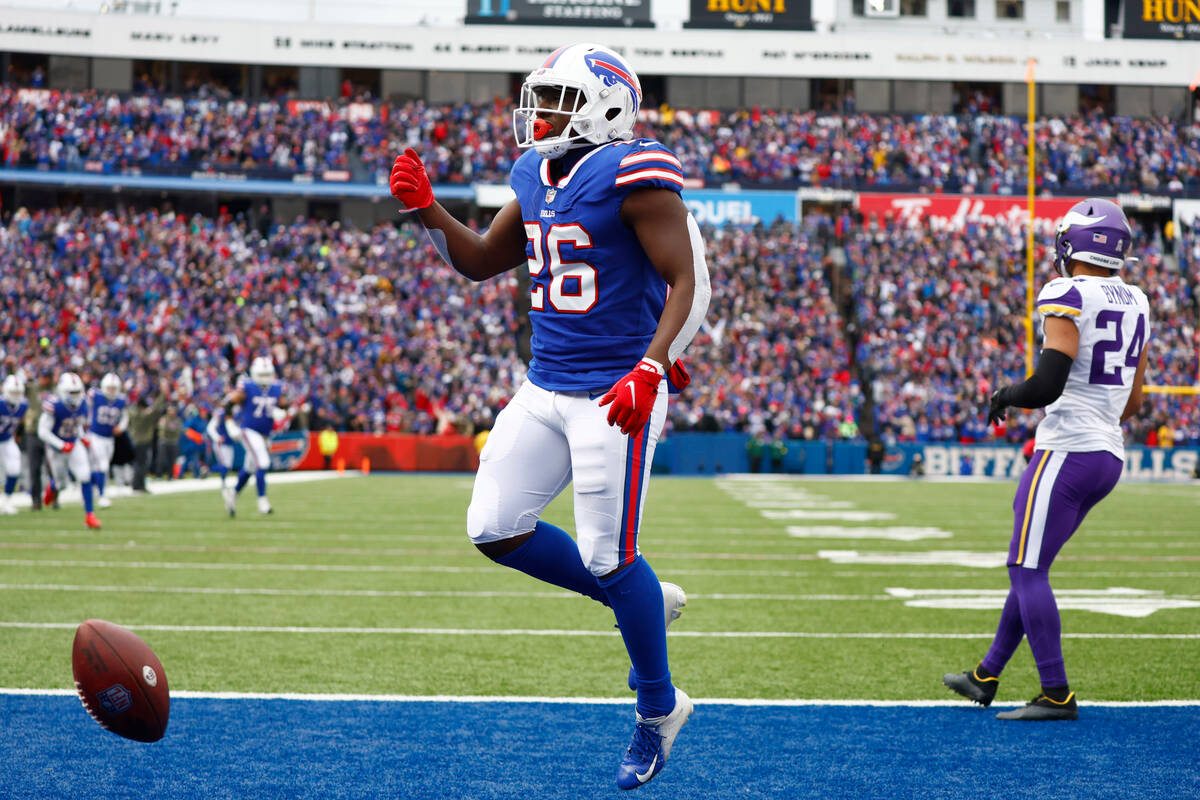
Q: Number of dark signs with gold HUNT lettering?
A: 2